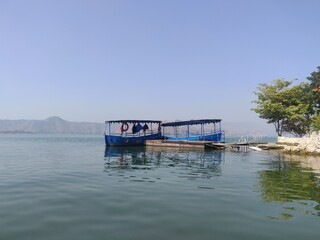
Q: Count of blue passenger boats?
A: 2